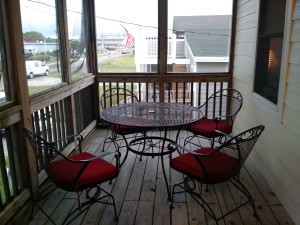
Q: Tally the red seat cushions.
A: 4